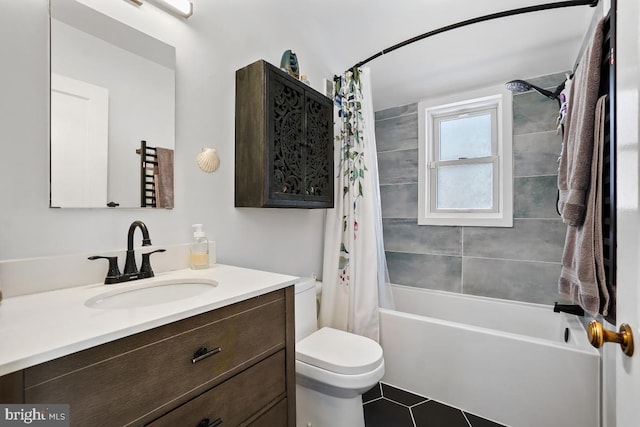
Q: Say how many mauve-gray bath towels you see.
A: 2